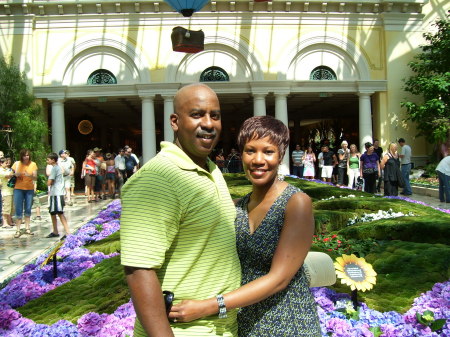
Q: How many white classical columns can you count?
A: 6